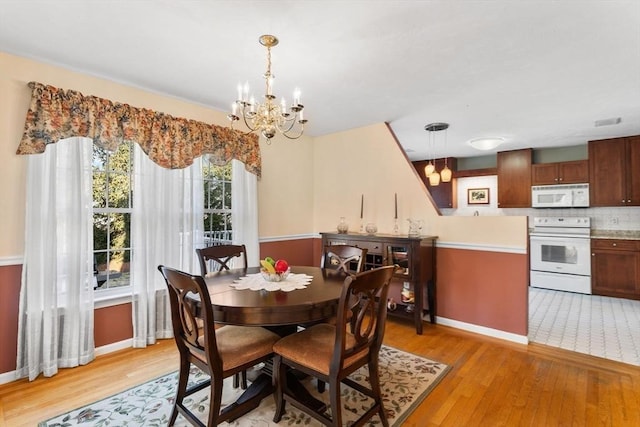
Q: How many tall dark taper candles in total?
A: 2